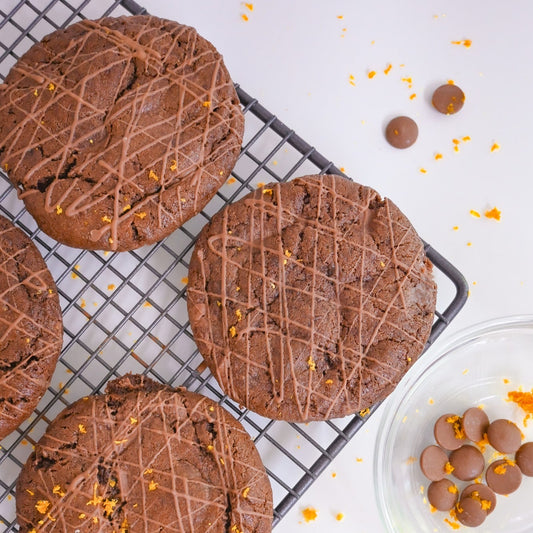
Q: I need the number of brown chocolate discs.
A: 12